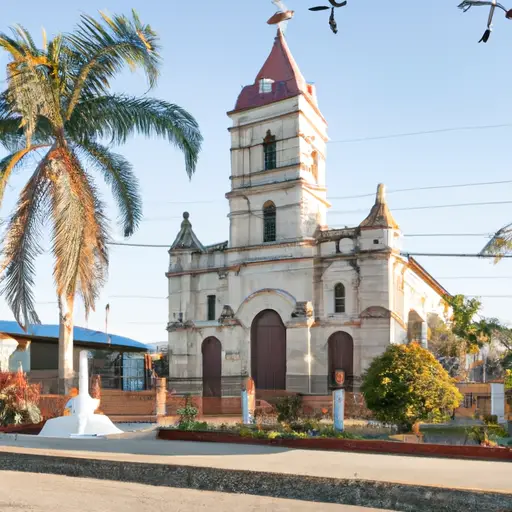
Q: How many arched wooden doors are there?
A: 3